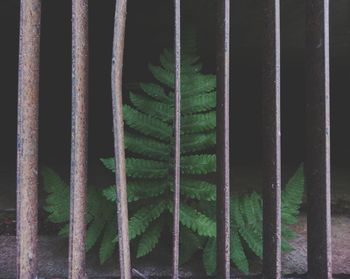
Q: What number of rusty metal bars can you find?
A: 7